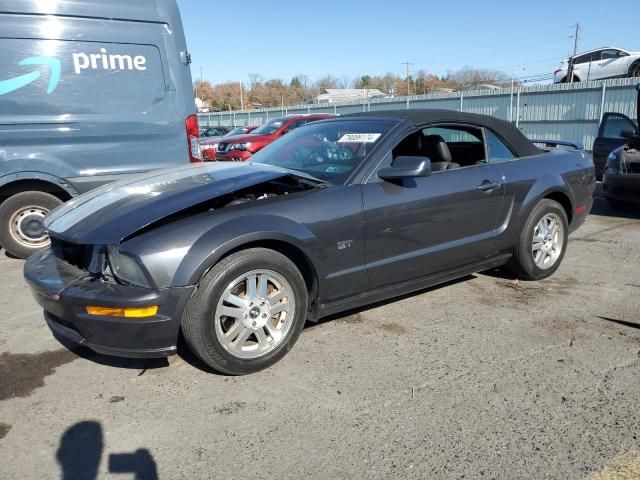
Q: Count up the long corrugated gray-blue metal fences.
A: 1